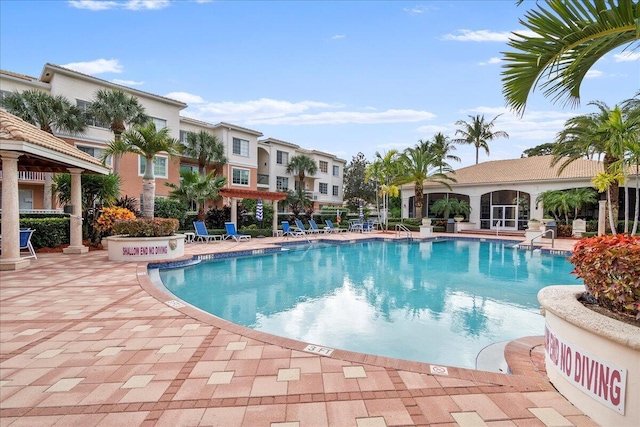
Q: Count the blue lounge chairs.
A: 6